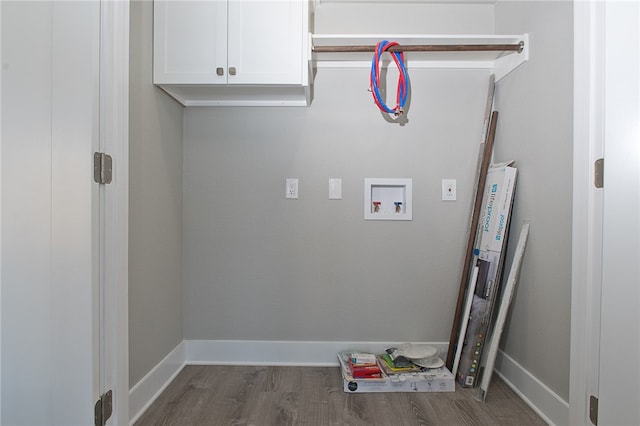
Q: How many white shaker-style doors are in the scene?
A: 2